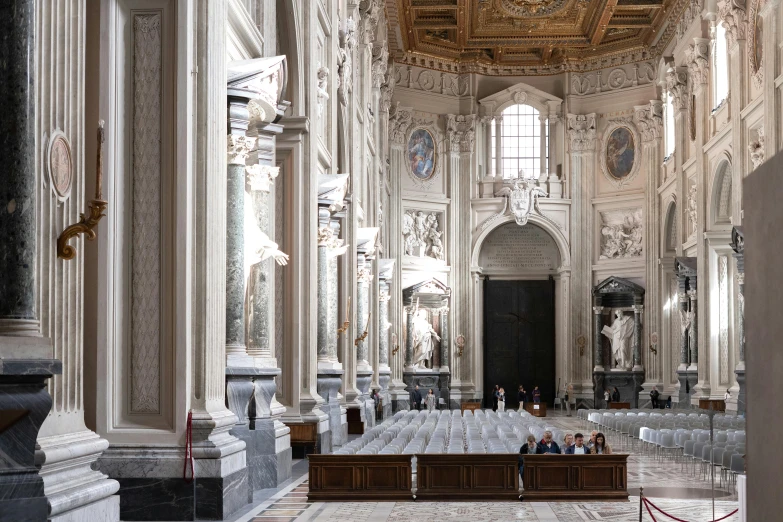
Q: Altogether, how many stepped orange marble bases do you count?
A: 0